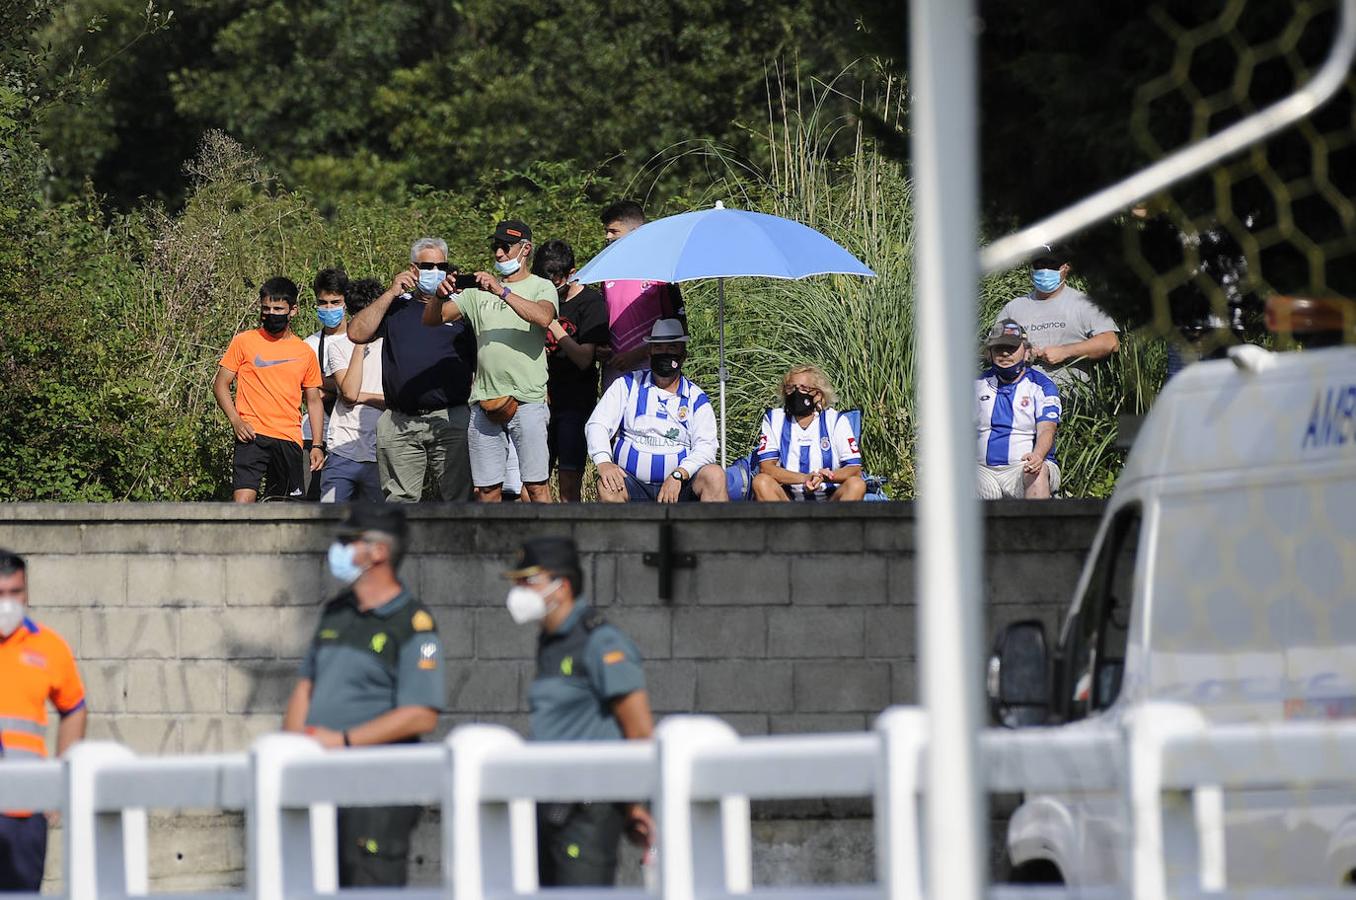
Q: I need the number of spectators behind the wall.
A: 11